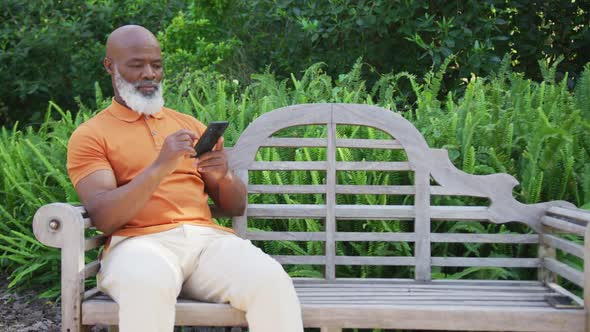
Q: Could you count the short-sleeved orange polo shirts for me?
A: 1